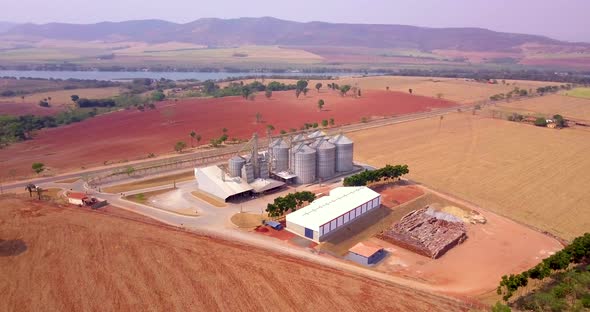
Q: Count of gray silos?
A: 7